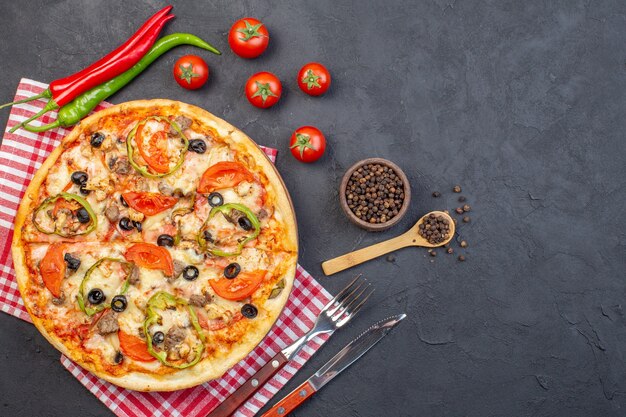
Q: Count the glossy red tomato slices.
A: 7